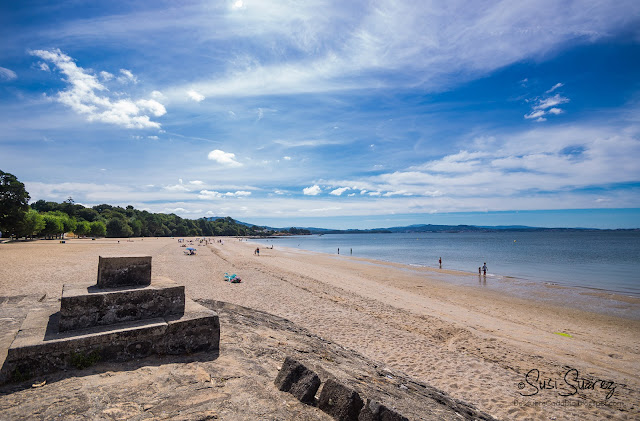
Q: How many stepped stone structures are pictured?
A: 1